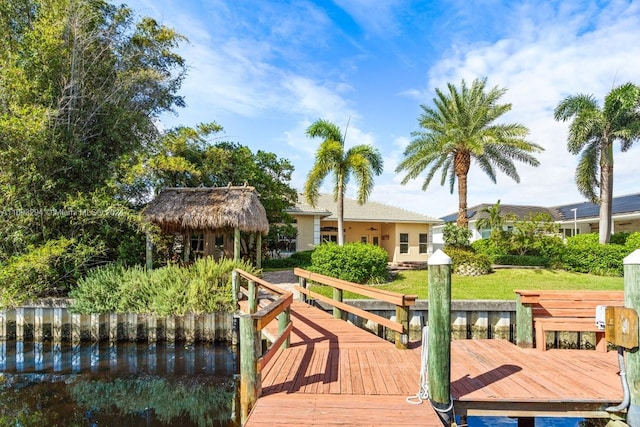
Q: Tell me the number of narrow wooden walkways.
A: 1